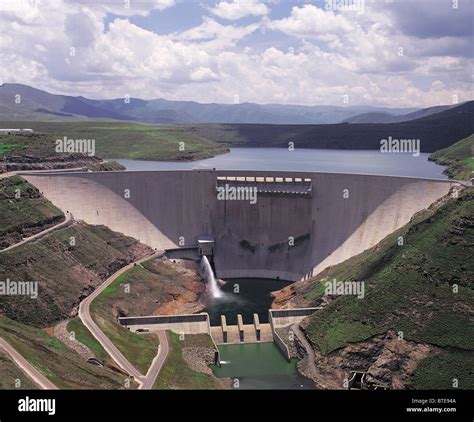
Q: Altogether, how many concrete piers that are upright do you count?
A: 3